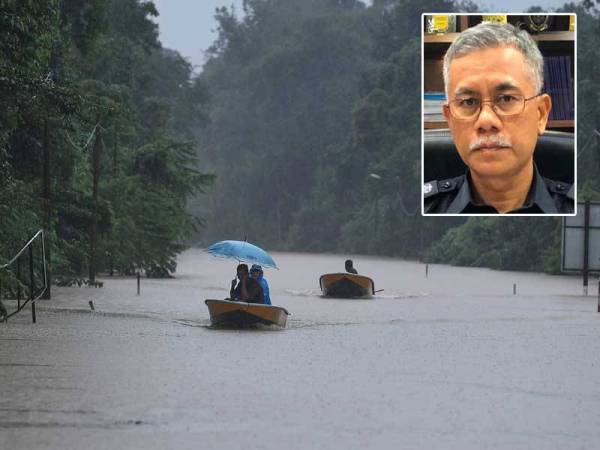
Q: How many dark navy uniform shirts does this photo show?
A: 1